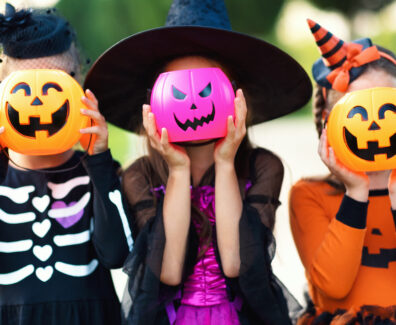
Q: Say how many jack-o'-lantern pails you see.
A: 3